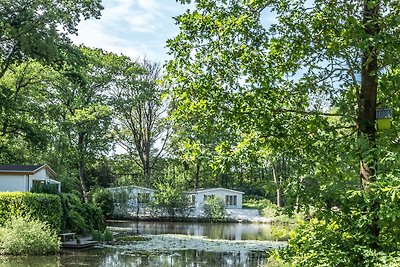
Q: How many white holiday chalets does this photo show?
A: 3